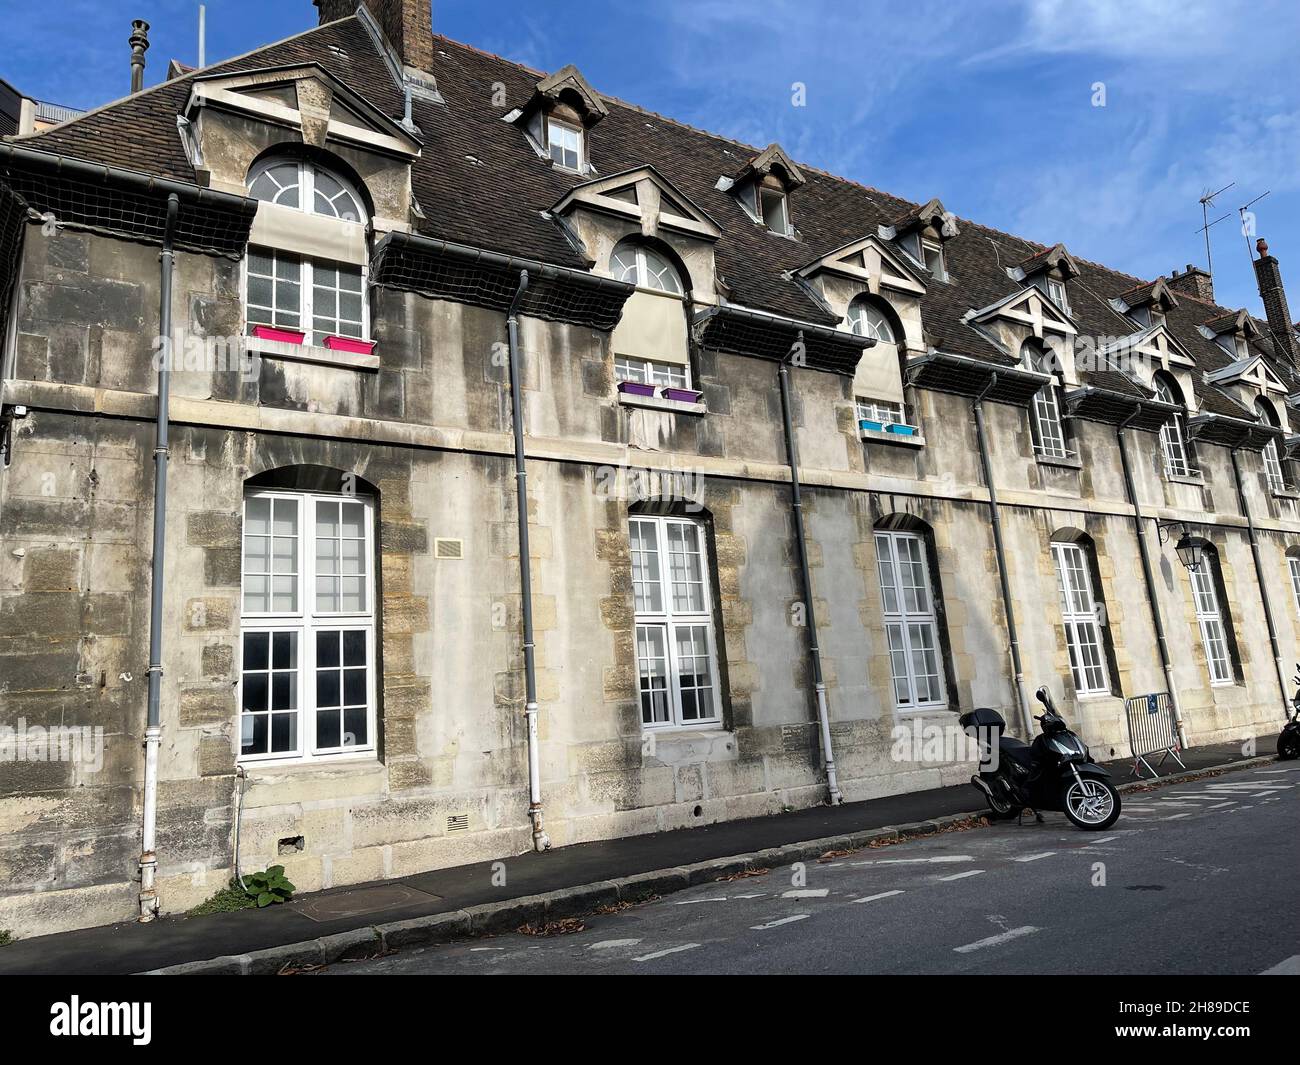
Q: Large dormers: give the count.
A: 6